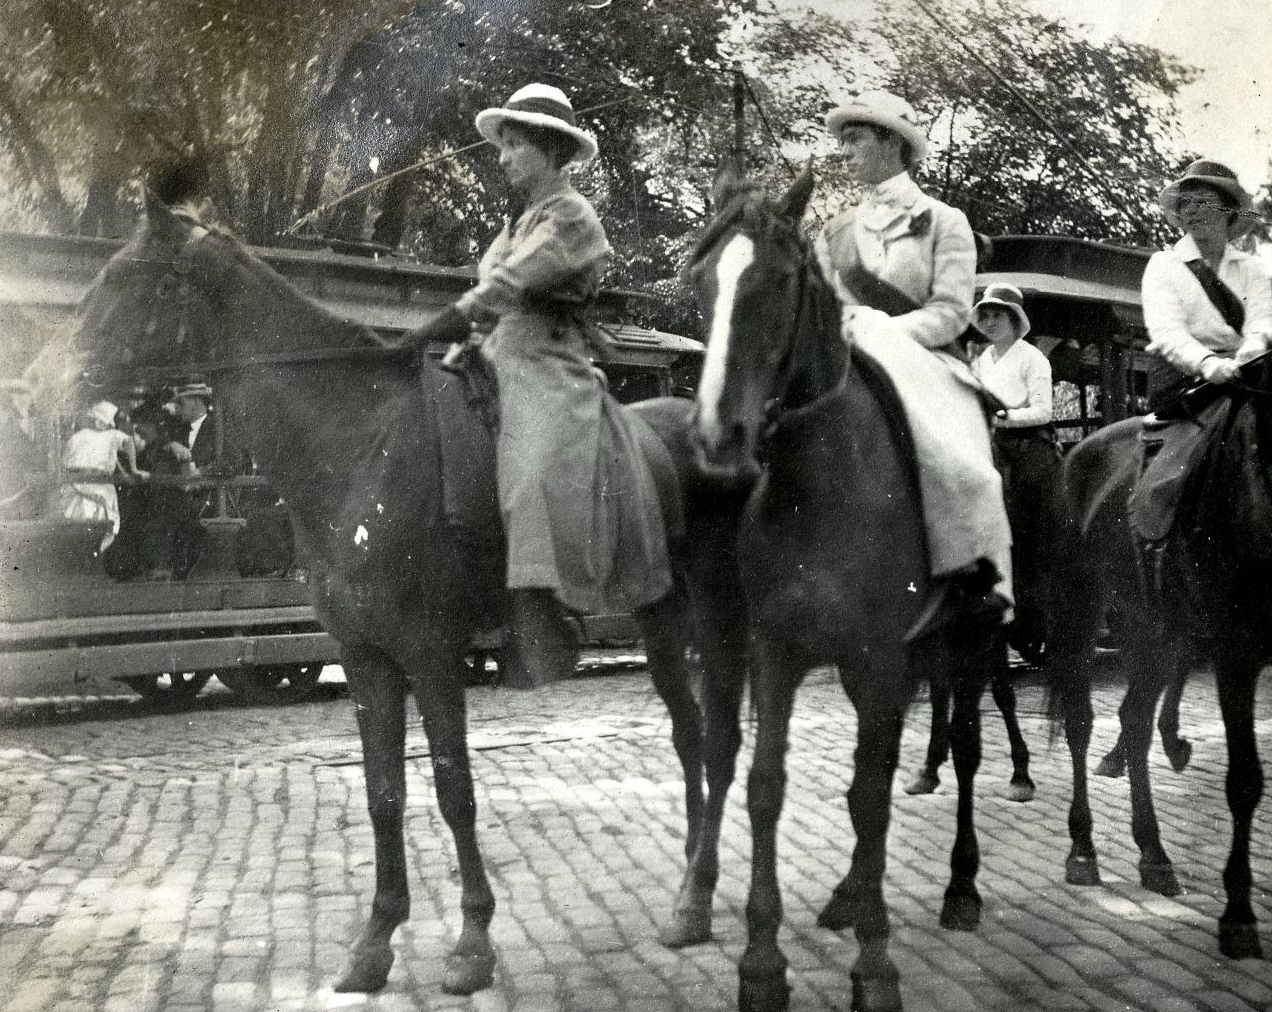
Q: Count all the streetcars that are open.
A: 2